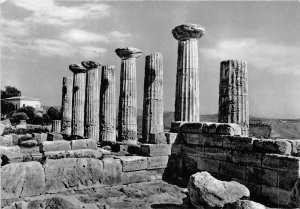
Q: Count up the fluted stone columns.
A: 8